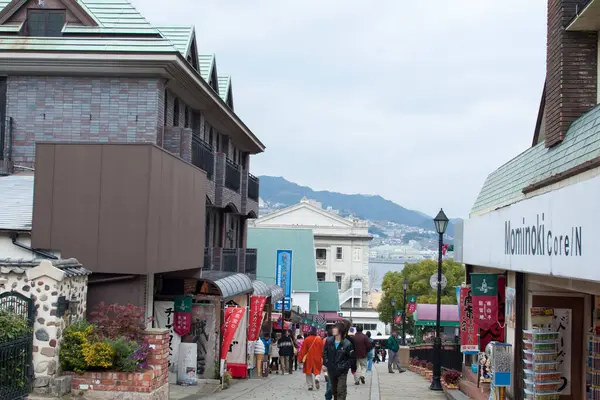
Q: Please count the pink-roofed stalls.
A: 1